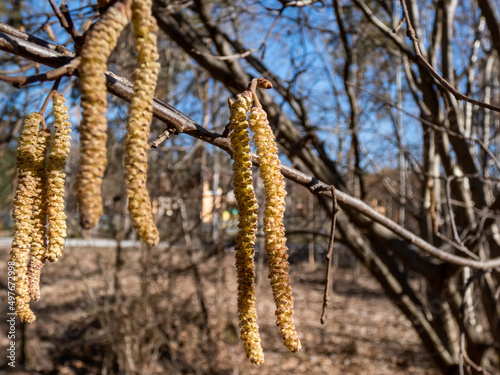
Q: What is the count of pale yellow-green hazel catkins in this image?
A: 7